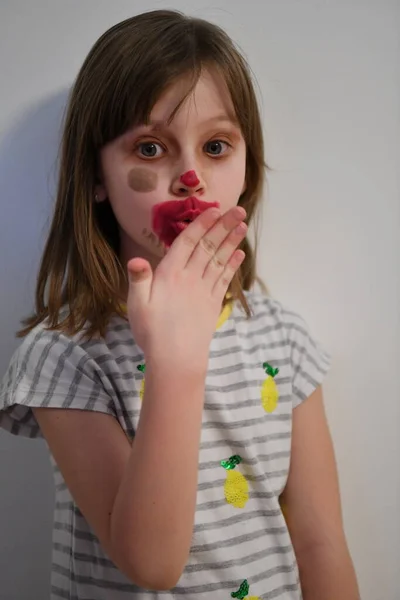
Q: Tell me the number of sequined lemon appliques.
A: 4